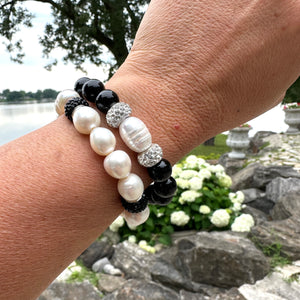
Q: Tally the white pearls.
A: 7